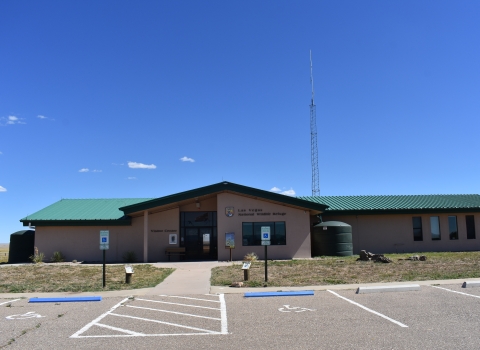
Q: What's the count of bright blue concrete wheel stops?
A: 2